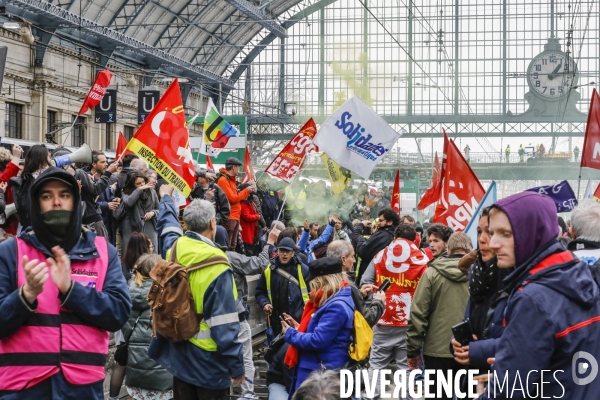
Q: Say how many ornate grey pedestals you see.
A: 1